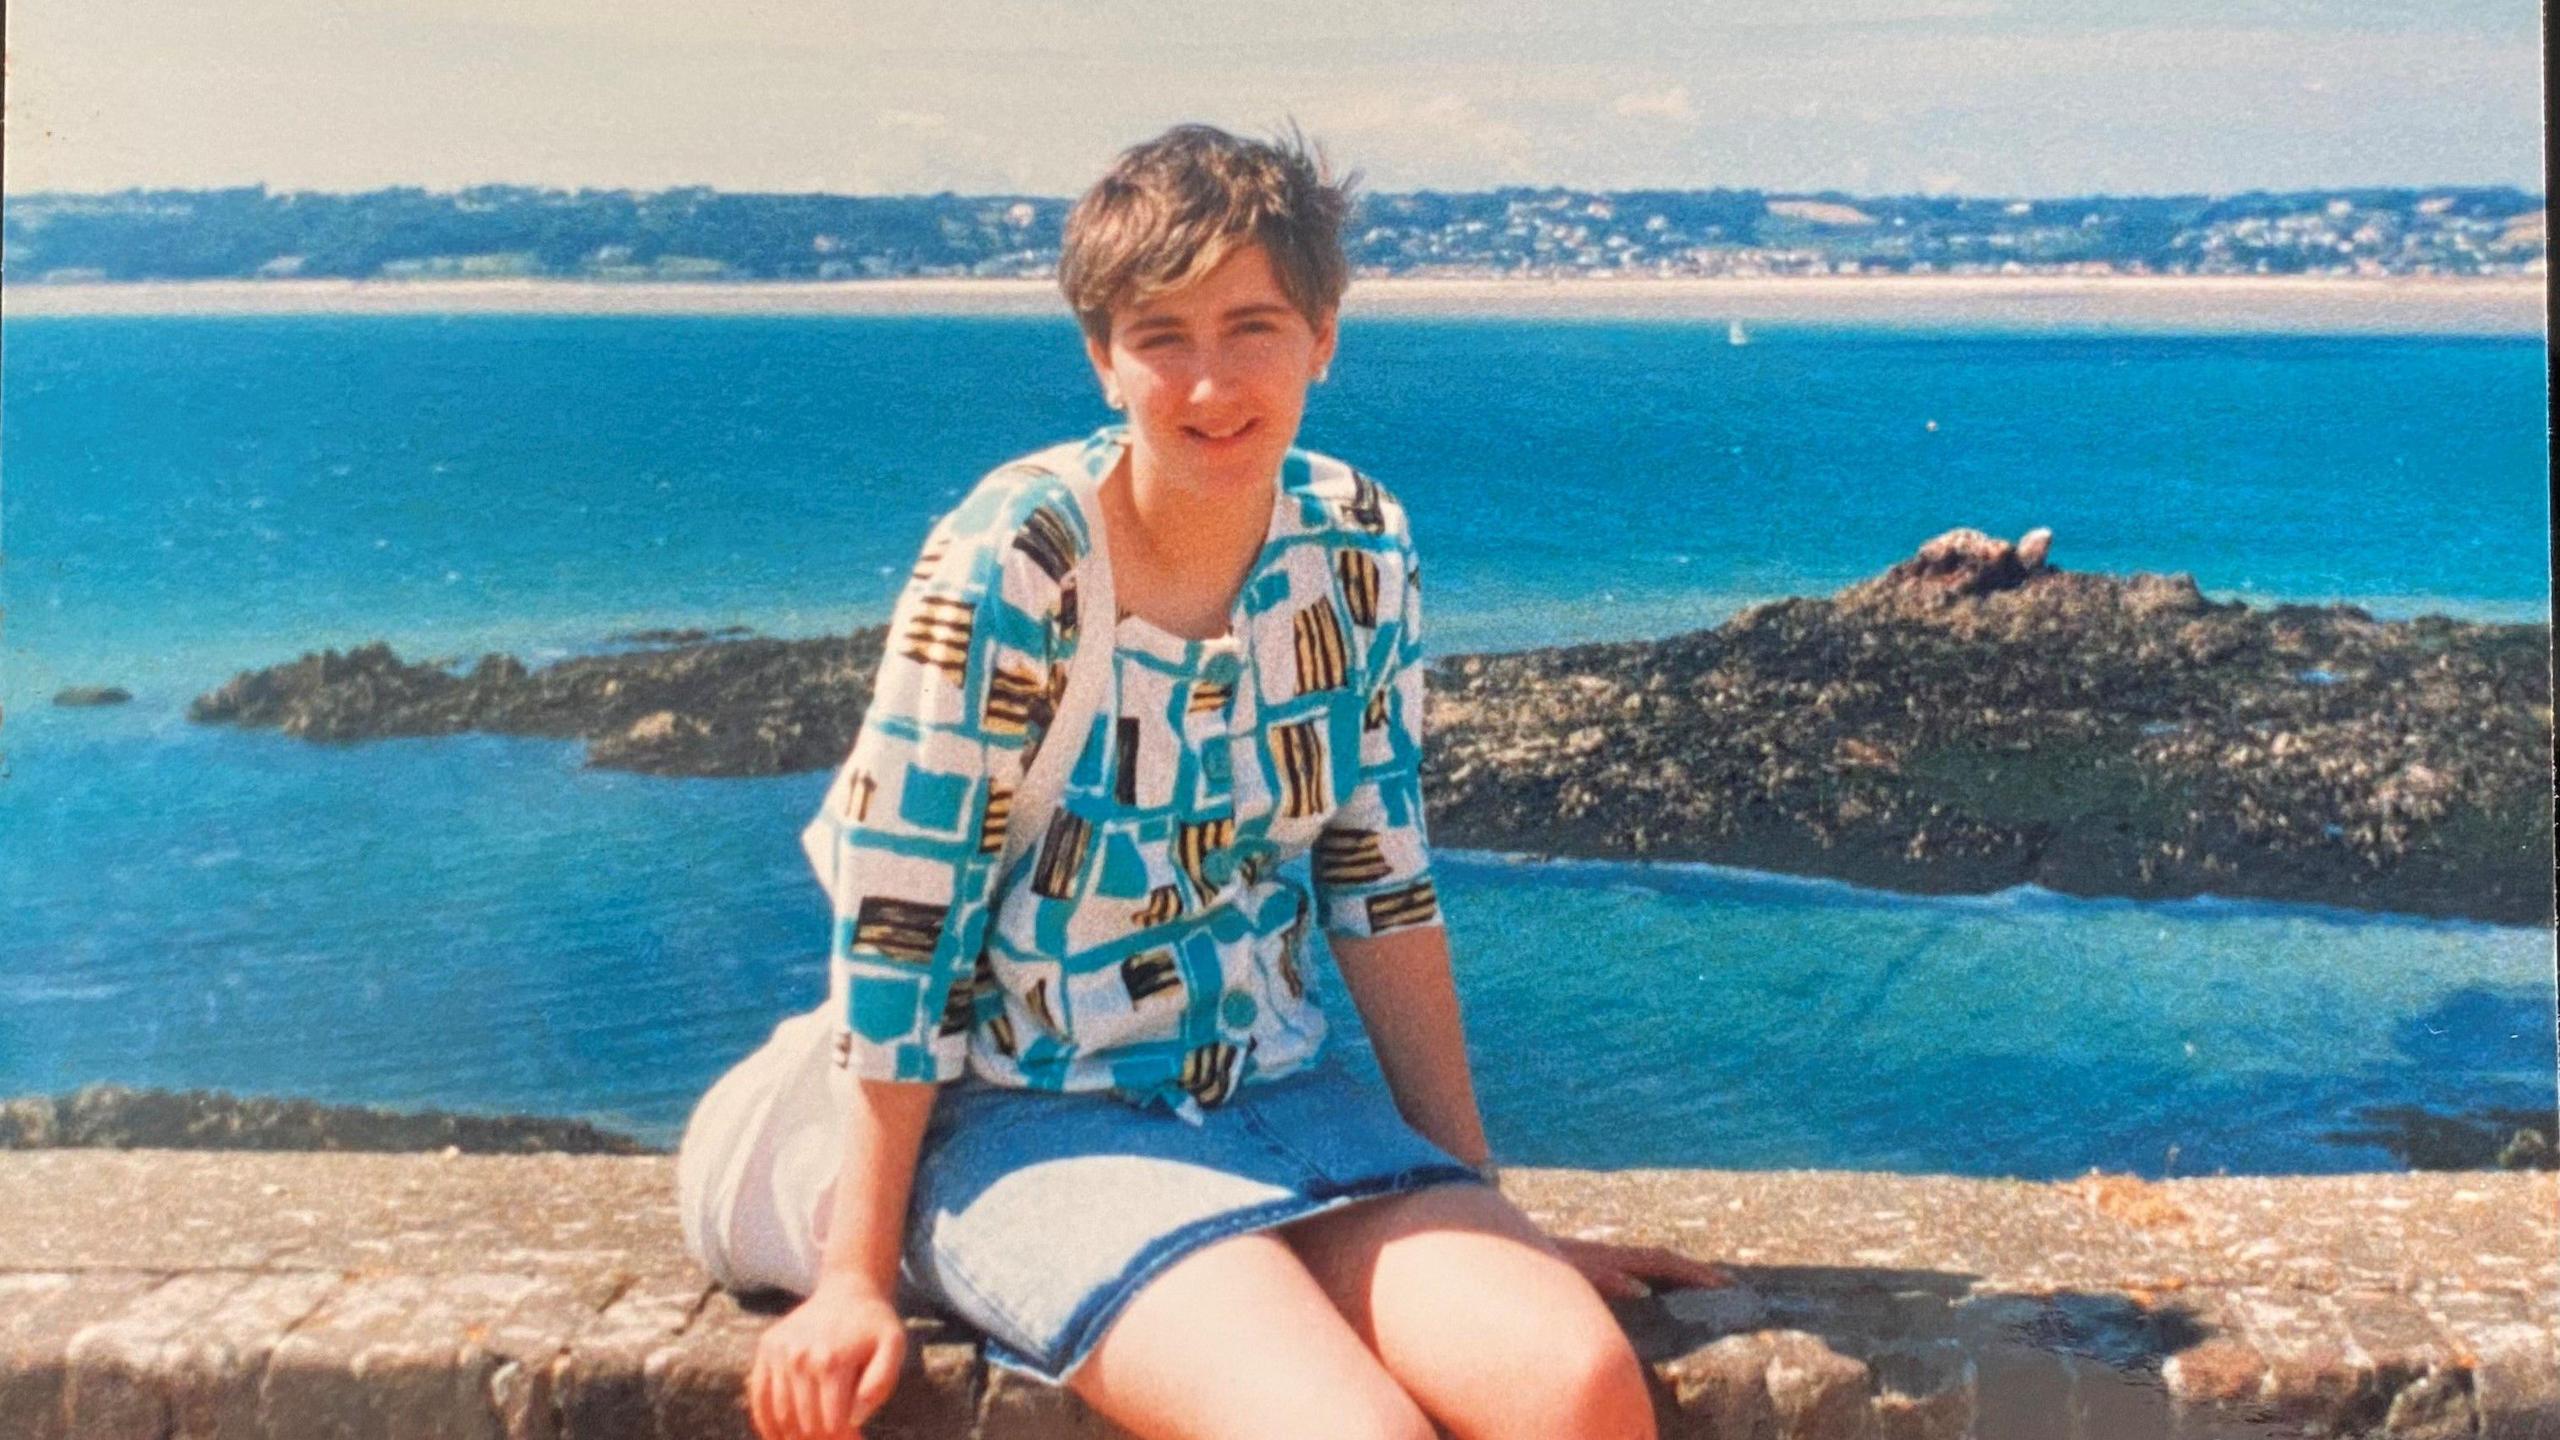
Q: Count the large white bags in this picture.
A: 1